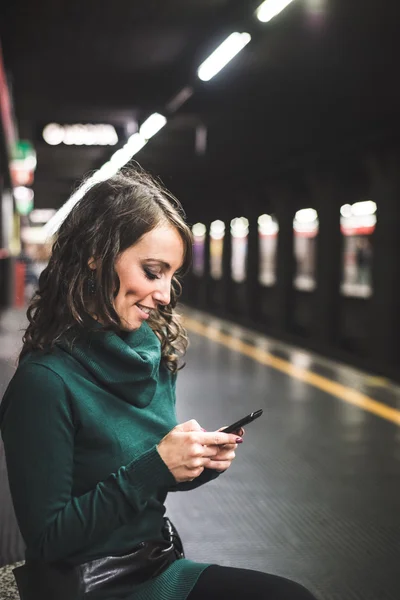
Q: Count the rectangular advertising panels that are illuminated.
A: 6